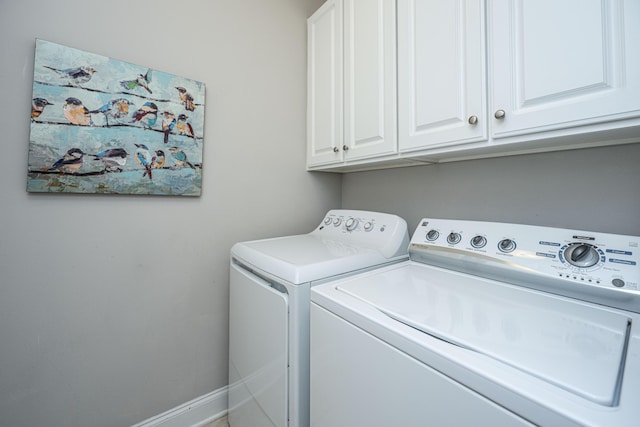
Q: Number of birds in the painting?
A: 14